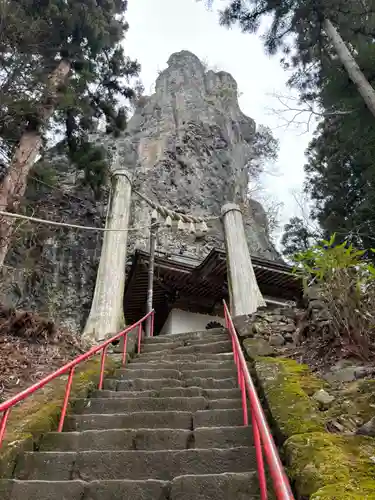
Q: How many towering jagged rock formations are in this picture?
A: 1